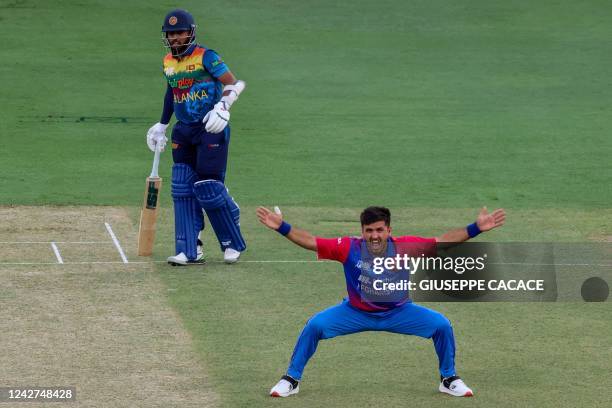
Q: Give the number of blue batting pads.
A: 2